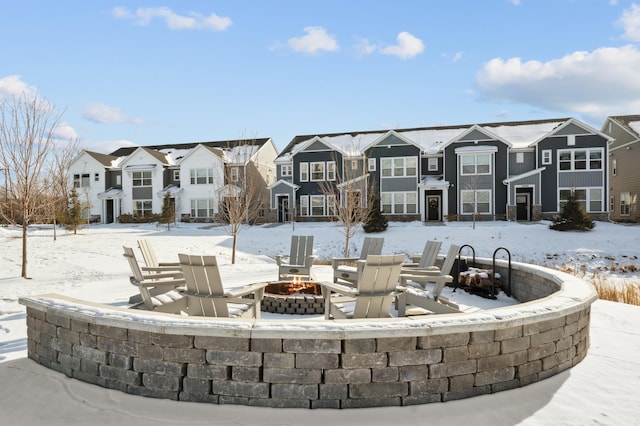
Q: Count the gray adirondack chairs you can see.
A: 8